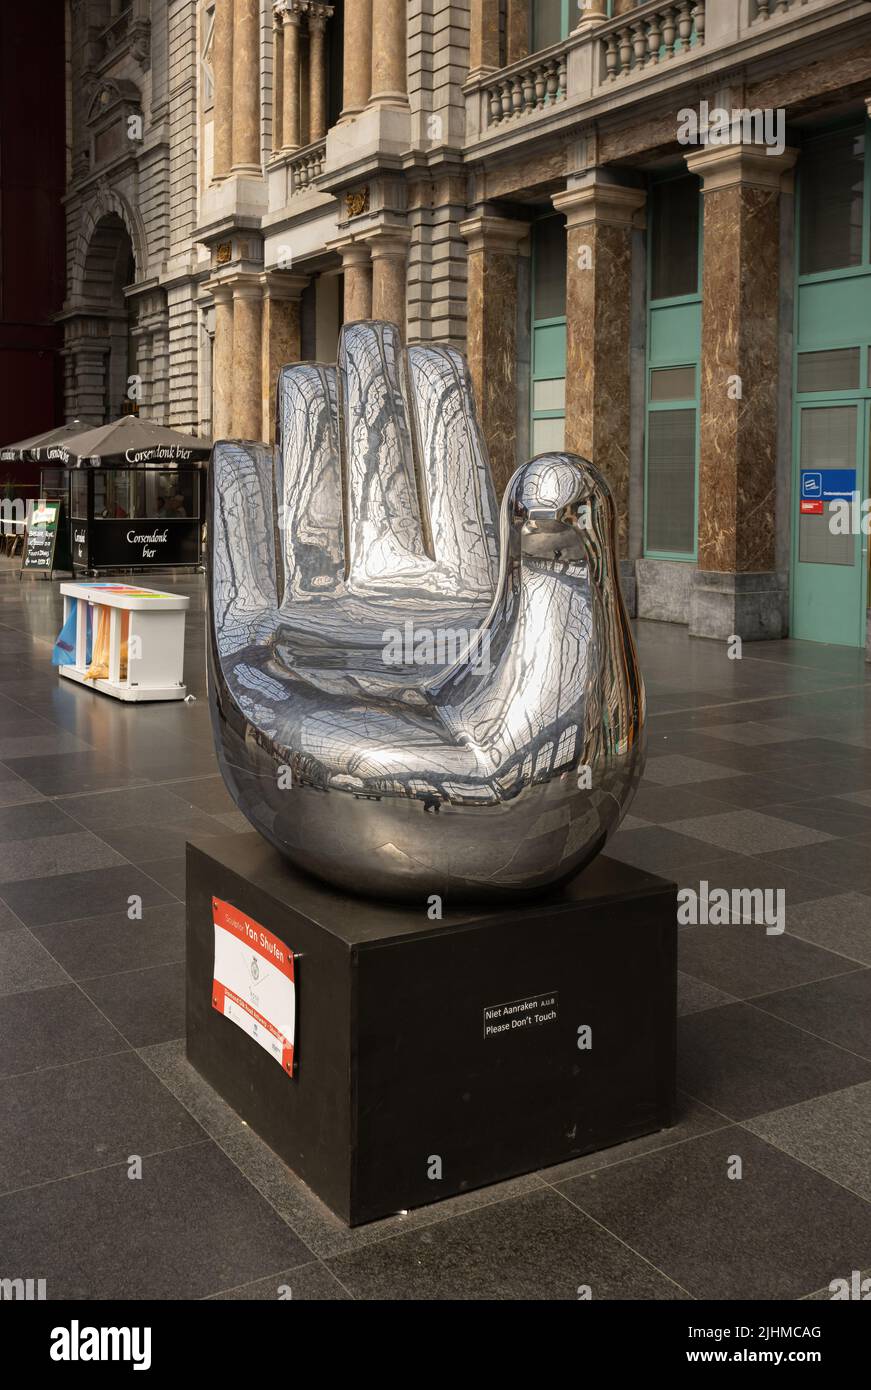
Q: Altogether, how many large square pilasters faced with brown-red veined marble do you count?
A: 3